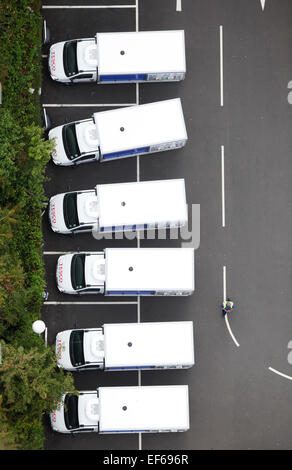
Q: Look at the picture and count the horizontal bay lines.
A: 4